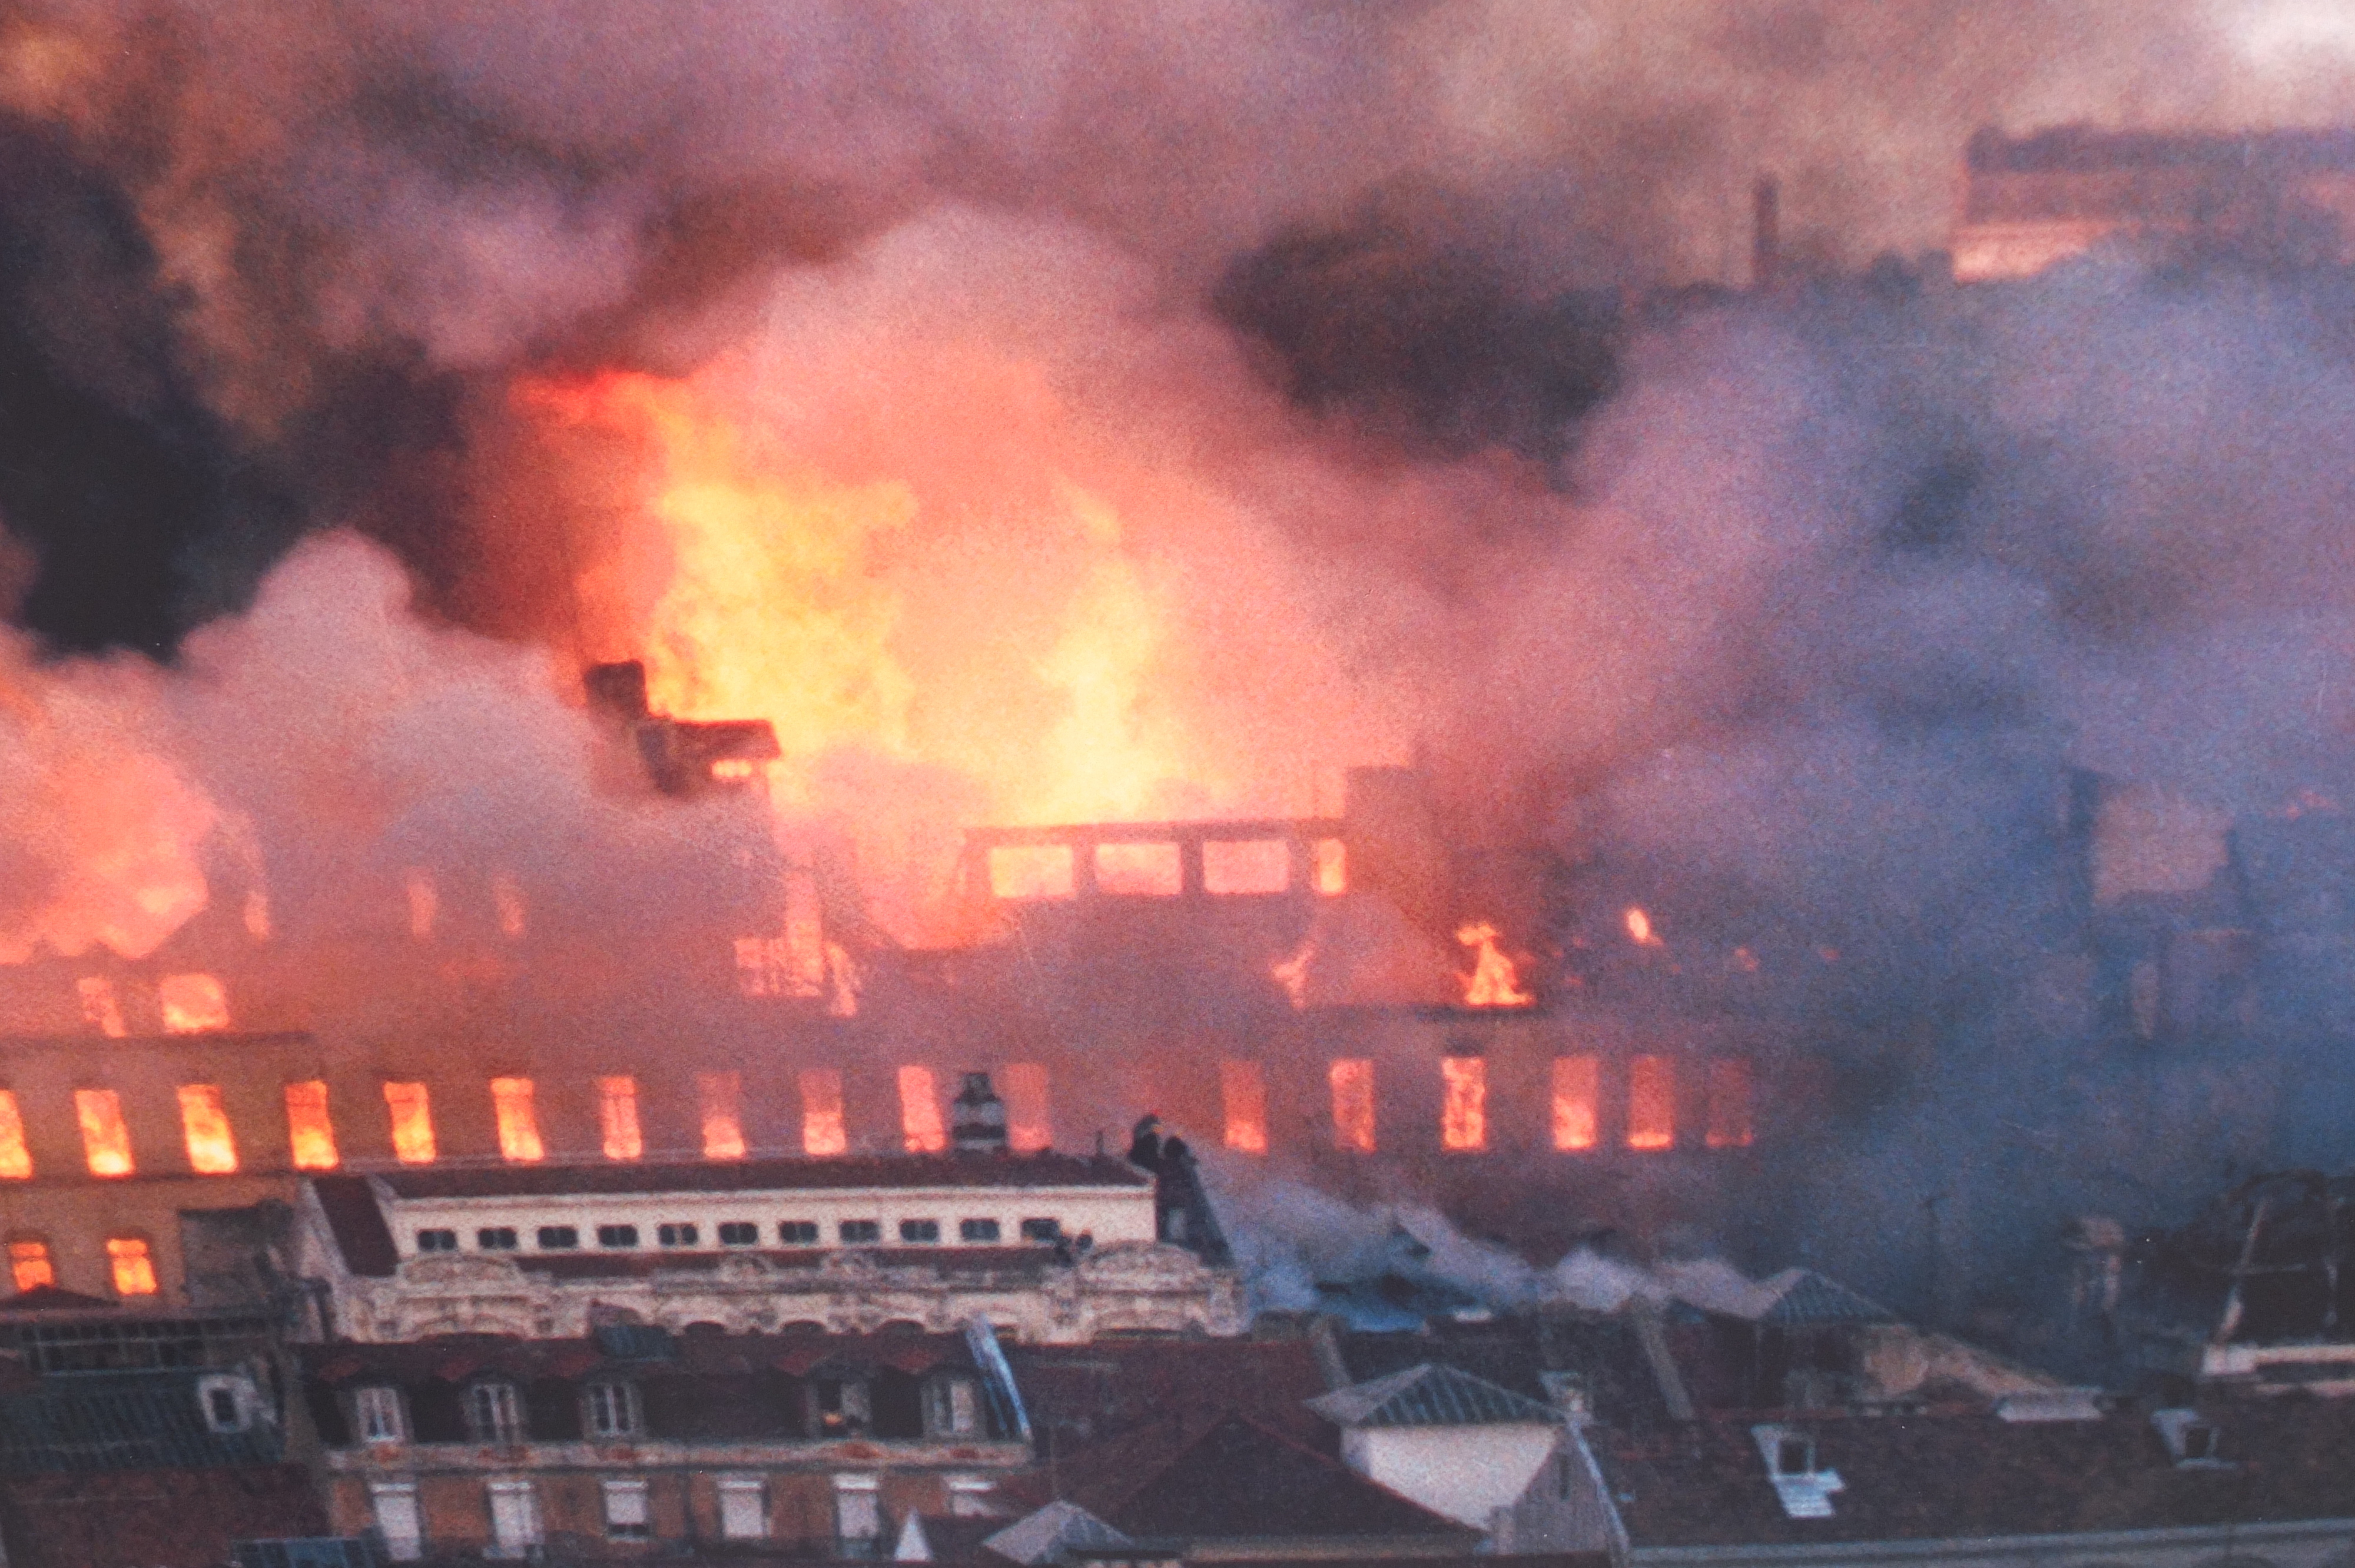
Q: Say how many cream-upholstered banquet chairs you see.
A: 0